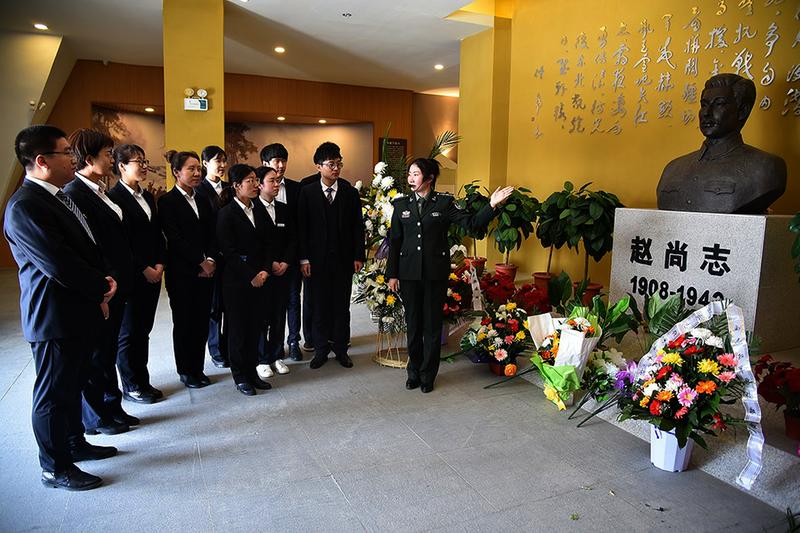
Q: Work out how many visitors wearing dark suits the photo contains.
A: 9